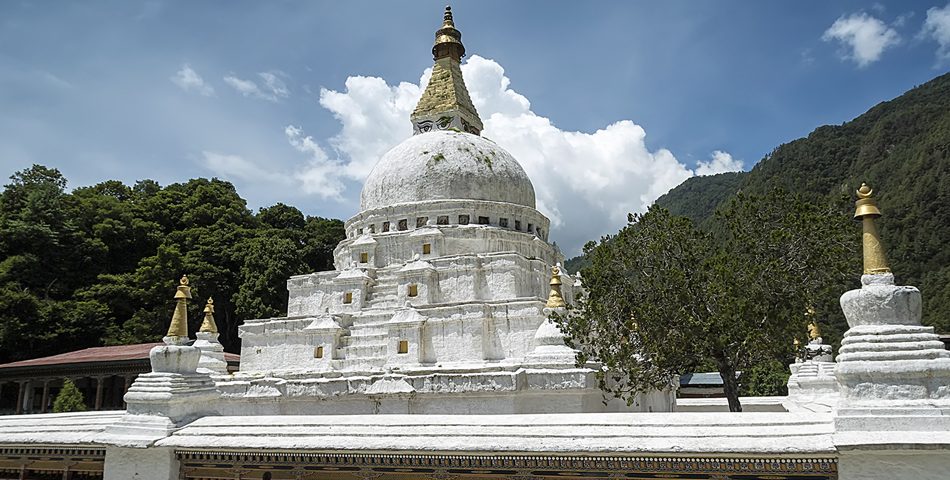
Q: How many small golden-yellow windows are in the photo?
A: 6